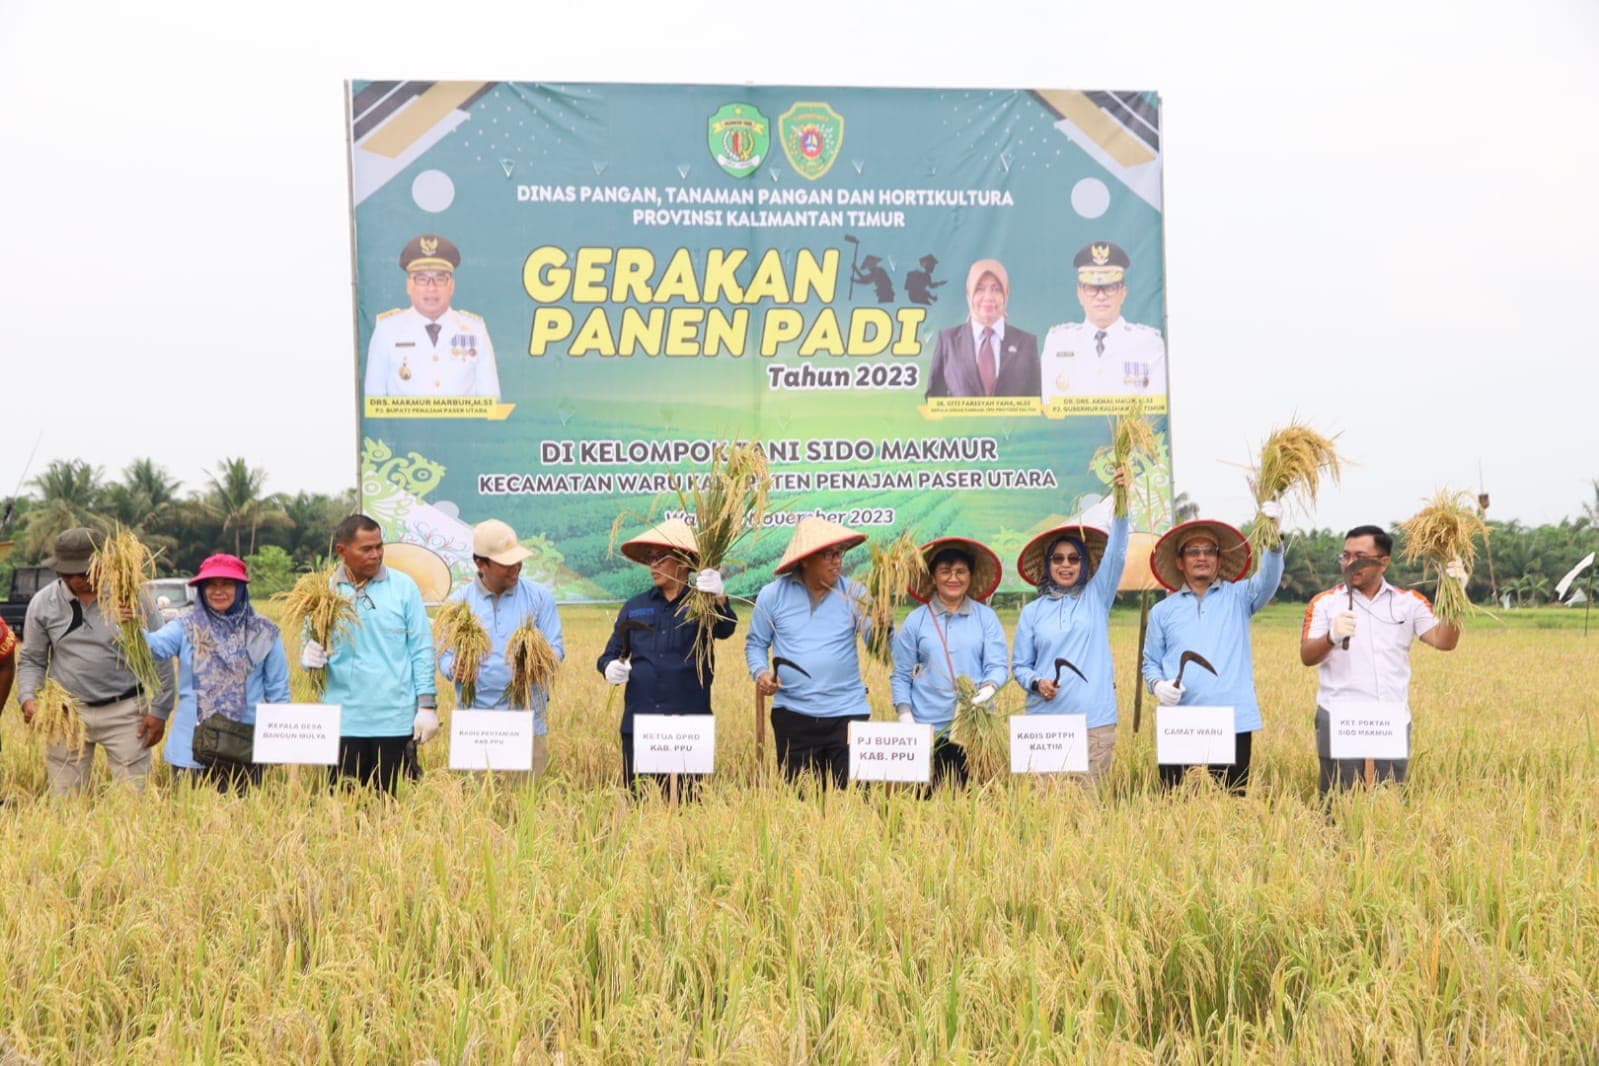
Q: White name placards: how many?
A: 7